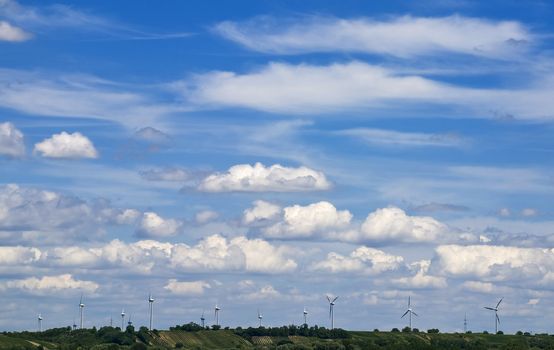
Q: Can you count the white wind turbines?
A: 10